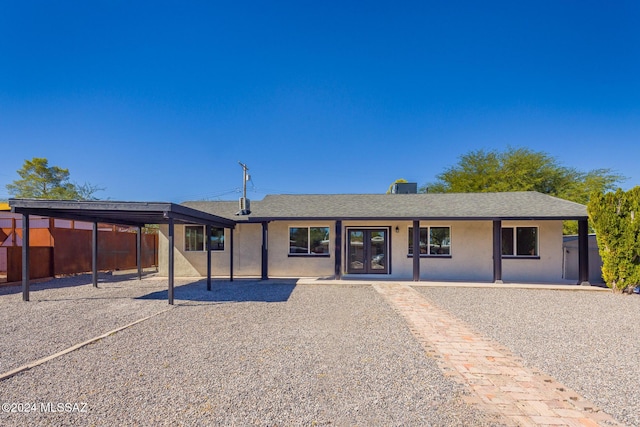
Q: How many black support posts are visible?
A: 11